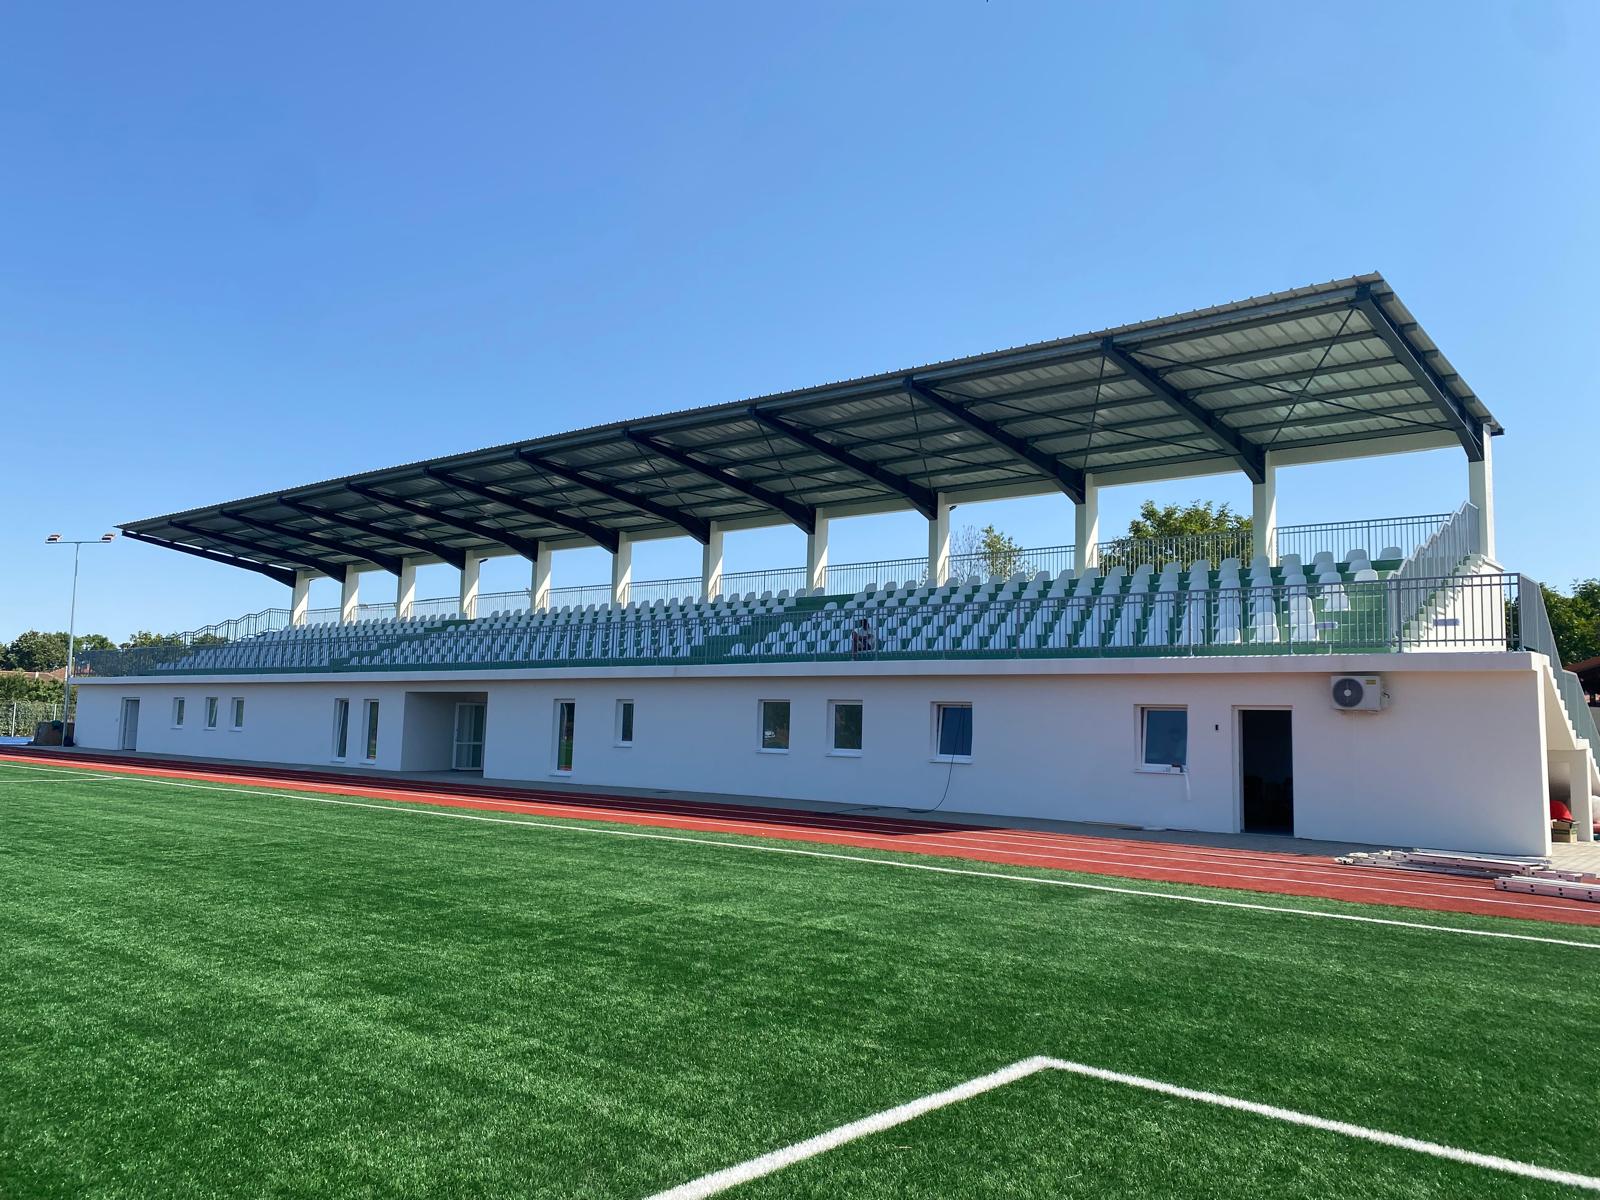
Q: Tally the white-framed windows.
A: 11